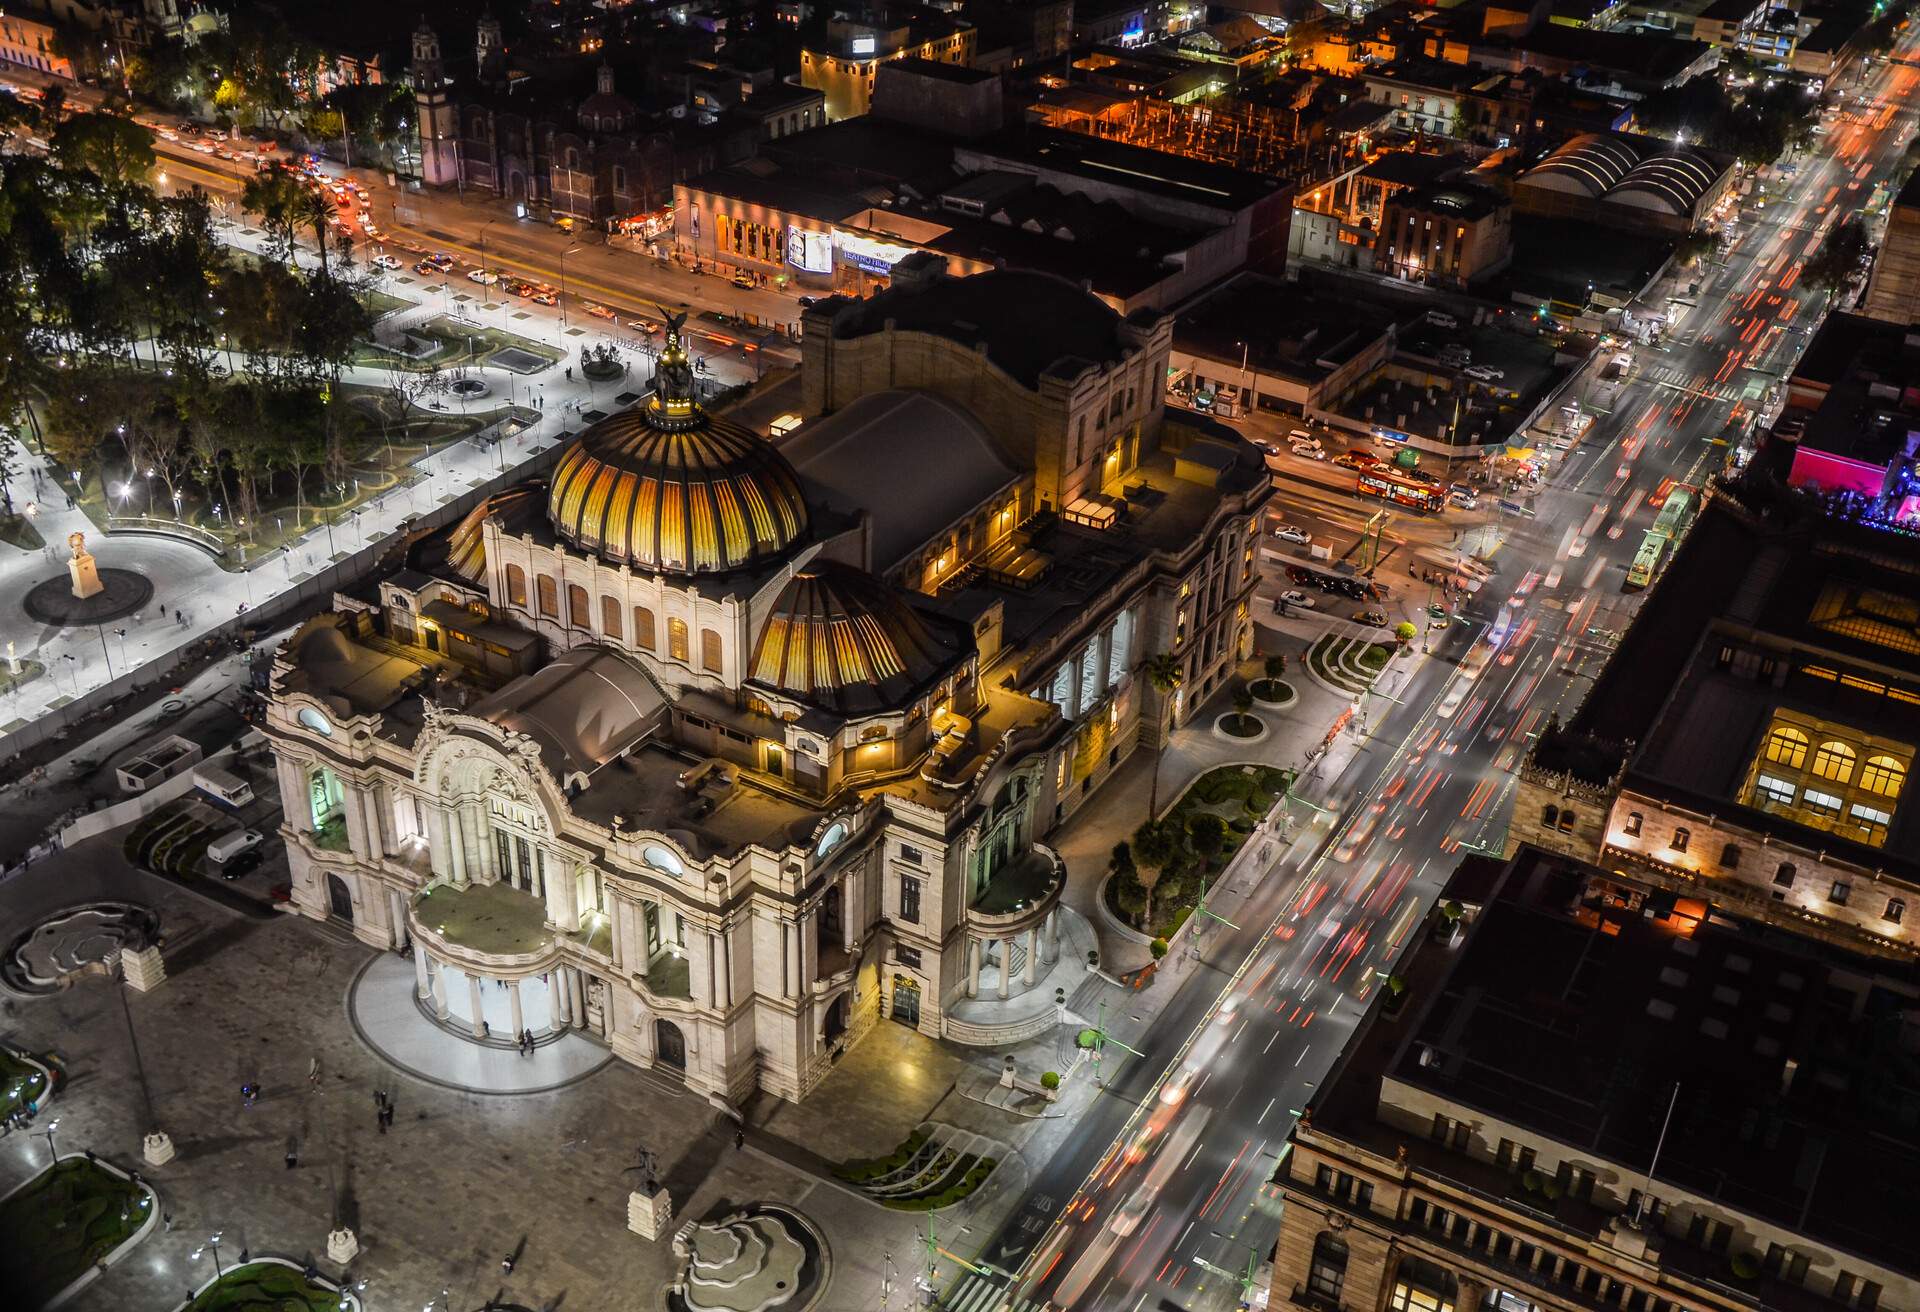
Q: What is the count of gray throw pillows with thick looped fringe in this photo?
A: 0